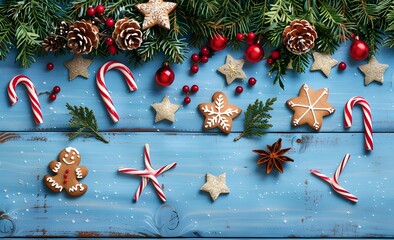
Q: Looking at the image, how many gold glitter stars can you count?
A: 6